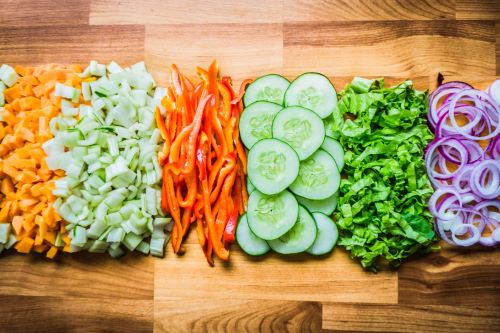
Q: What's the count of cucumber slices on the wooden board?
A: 13